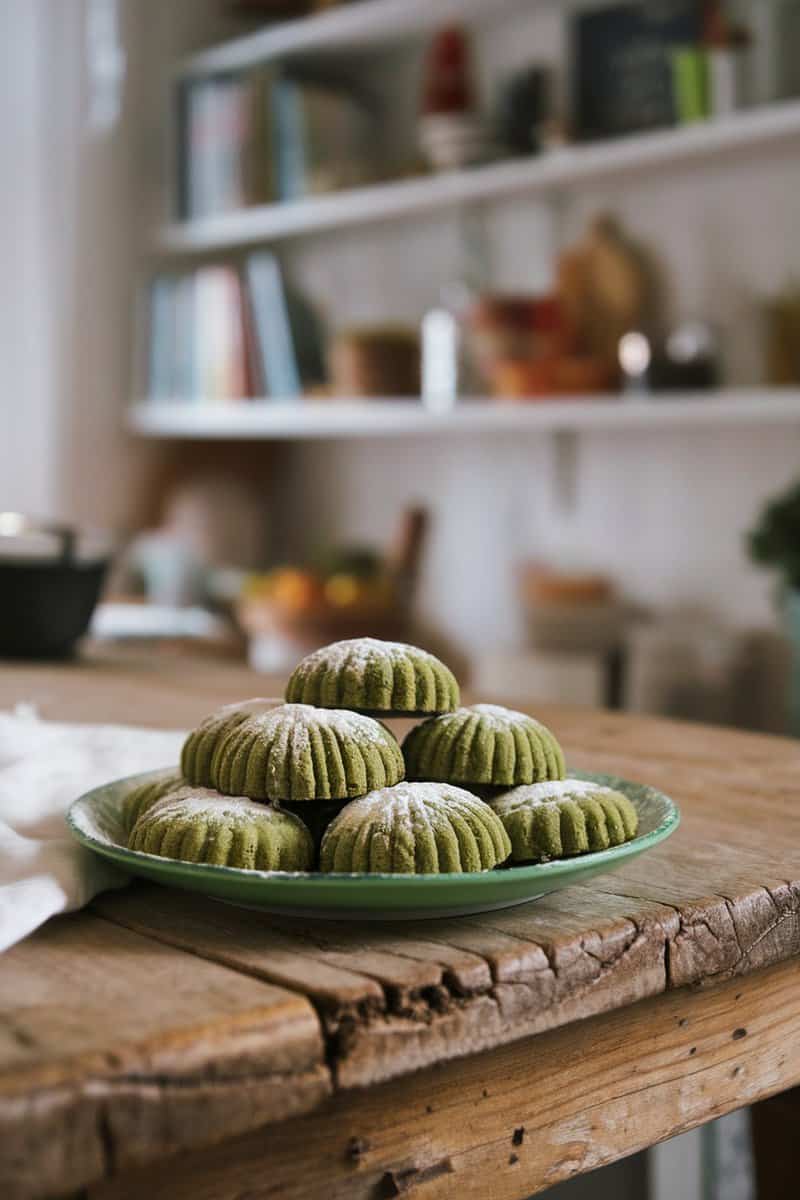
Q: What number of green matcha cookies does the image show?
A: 8